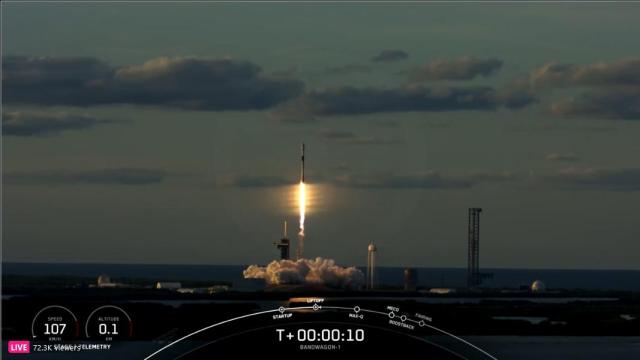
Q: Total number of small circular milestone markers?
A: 6